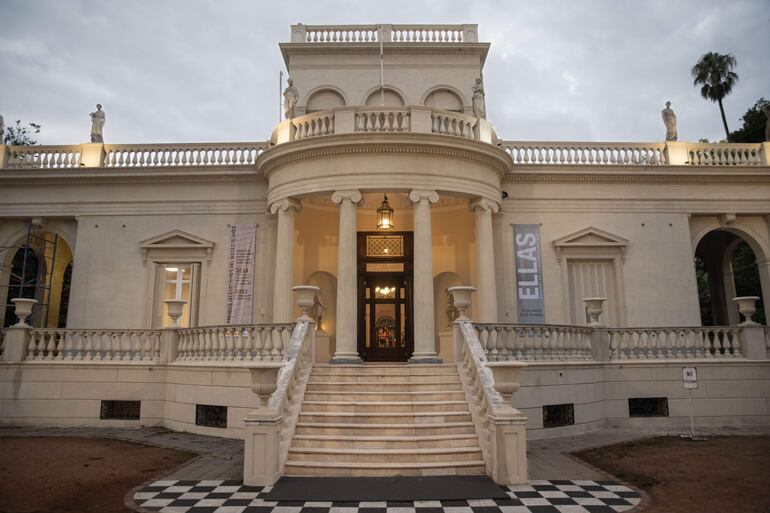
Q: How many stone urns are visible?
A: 8